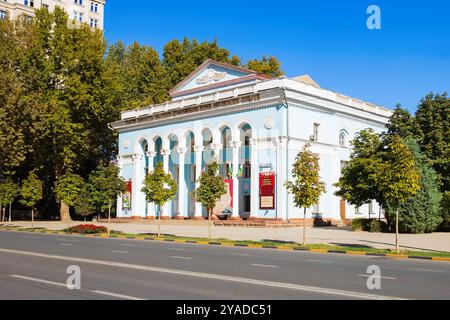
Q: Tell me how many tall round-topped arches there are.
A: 7